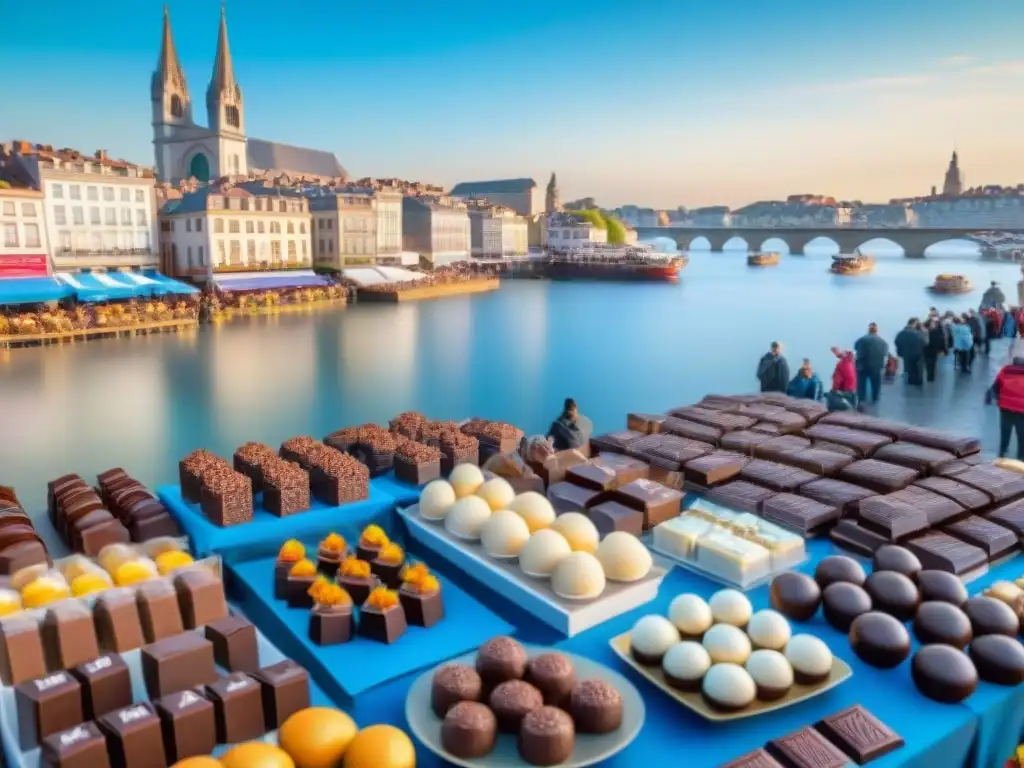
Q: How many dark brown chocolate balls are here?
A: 11